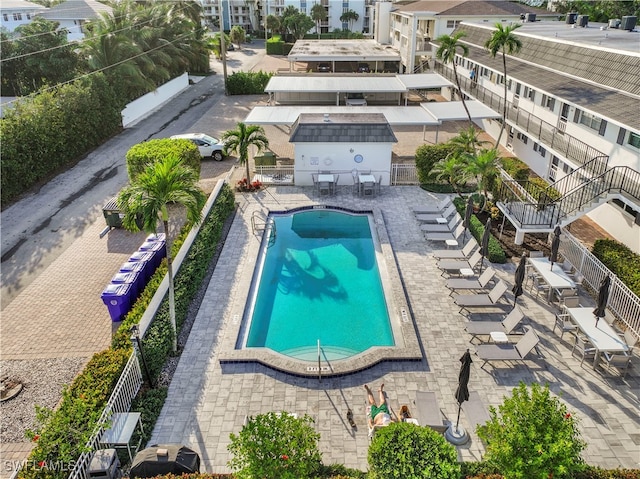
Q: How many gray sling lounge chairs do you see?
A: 13